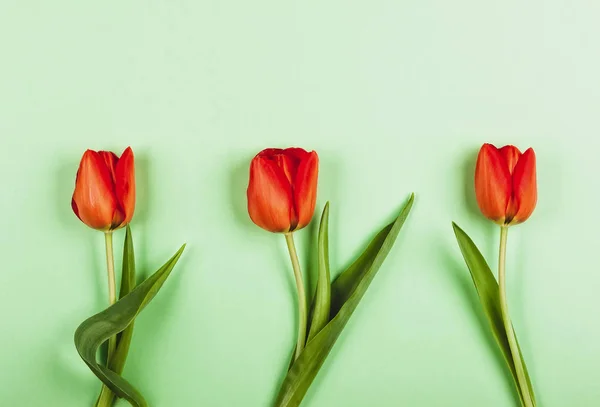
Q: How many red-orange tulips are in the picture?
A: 3